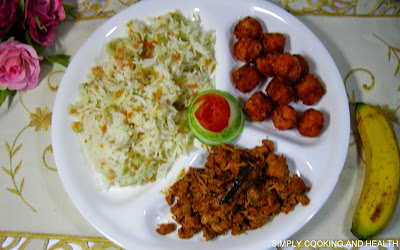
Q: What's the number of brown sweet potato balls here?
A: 12